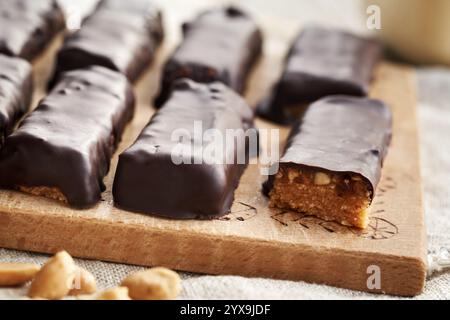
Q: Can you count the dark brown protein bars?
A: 8